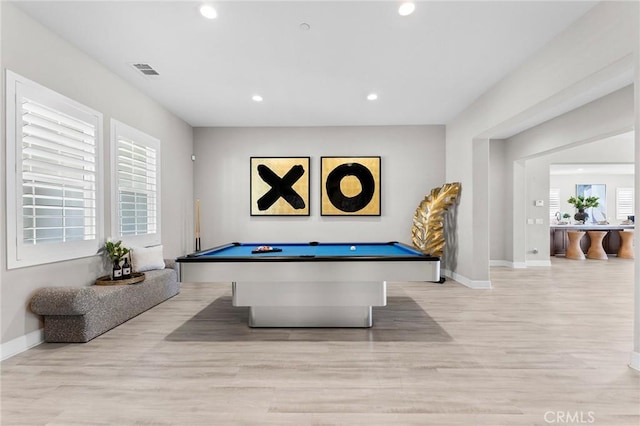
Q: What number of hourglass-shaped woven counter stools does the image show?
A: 3